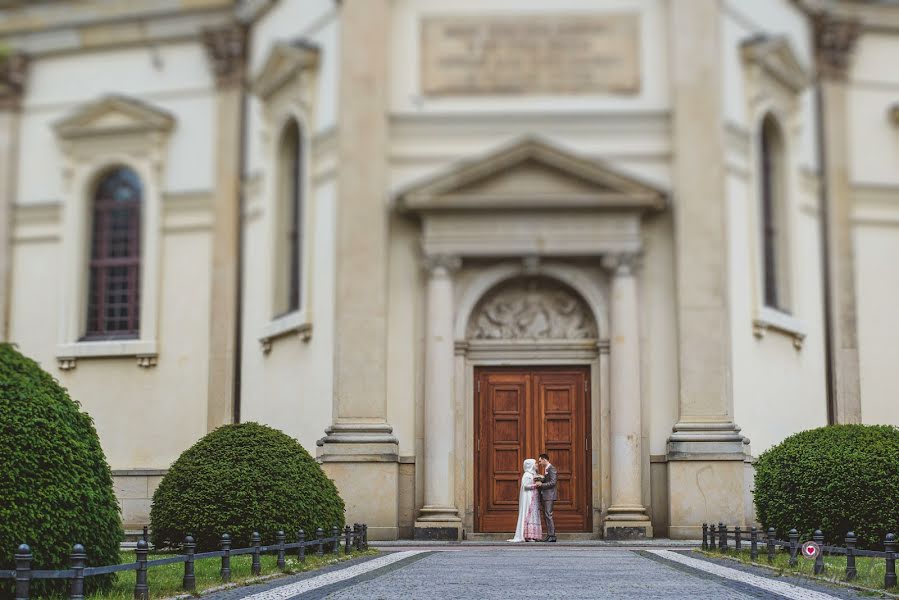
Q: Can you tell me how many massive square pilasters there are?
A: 2